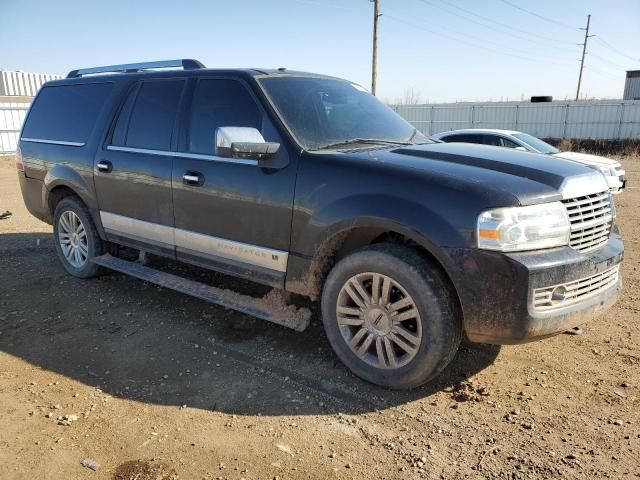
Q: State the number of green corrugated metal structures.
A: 0